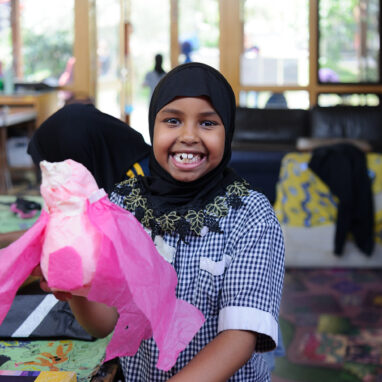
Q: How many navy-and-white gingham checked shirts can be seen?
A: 1